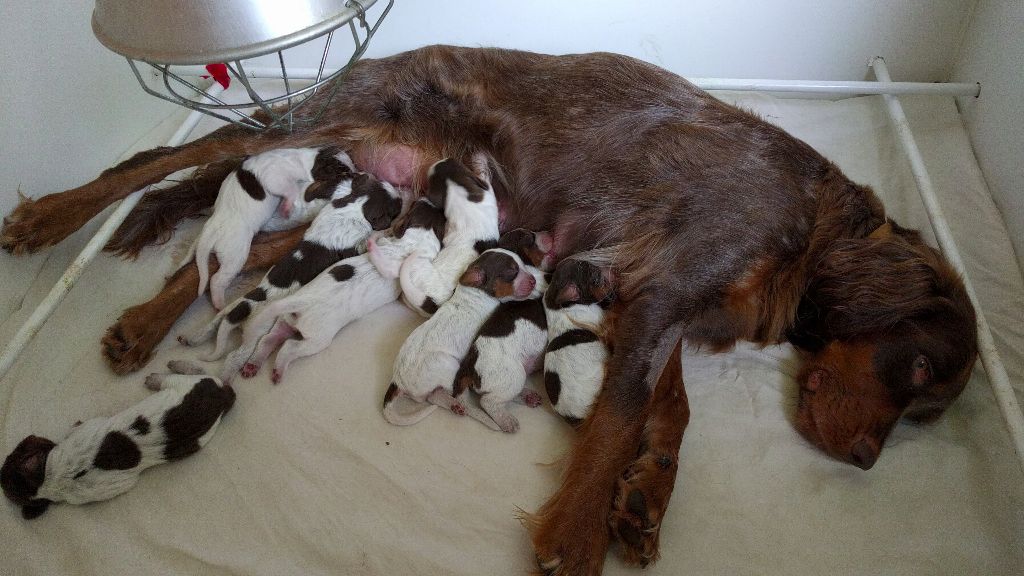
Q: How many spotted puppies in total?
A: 9